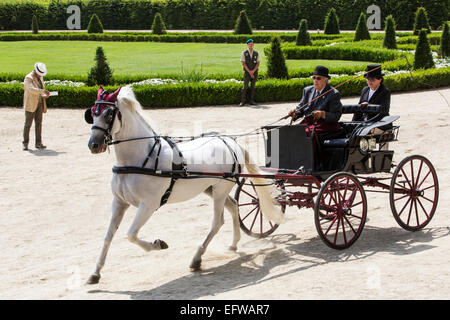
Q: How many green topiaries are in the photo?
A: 13